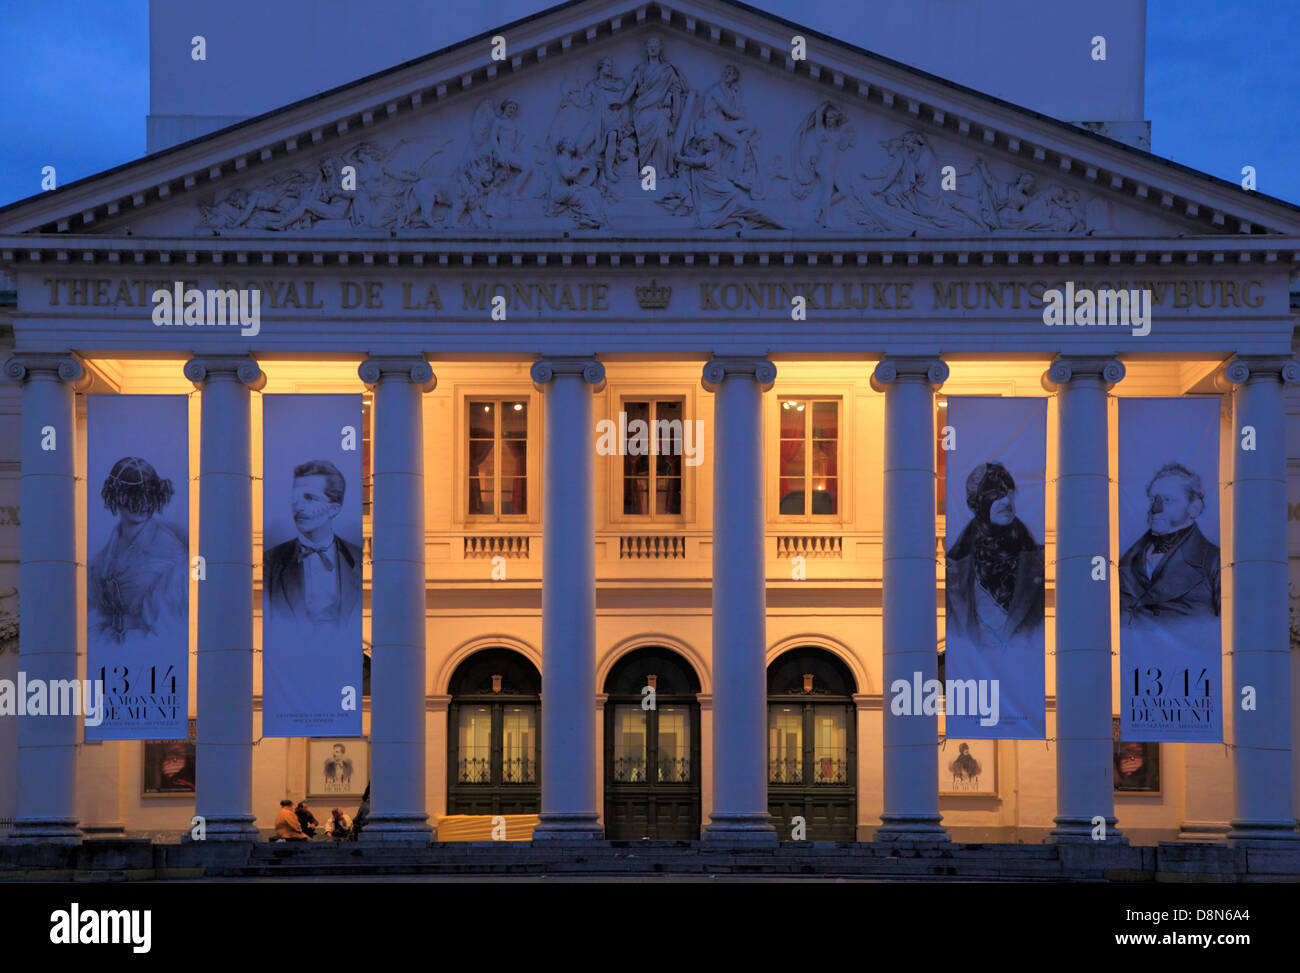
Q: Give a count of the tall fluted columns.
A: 8